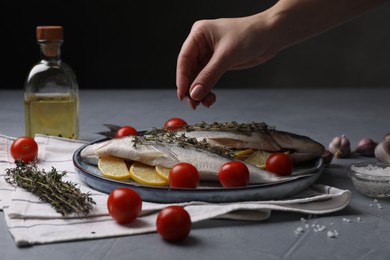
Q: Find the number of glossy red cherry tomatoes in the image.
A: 8